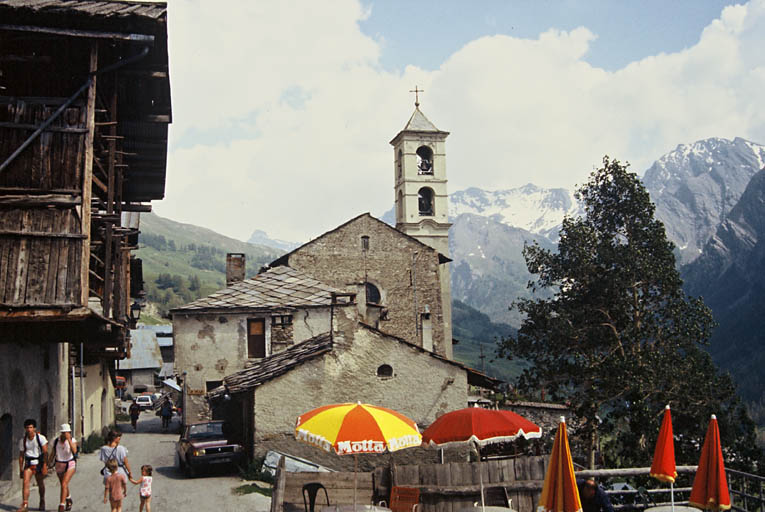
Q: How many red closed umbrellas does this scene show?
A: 2